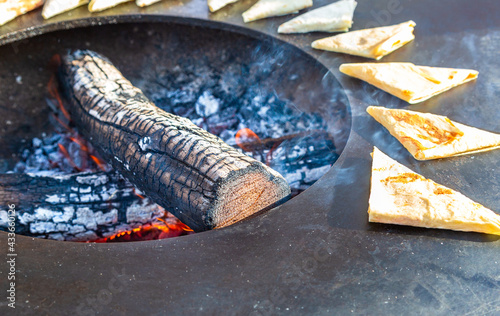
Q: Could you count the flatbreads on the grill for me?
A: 11